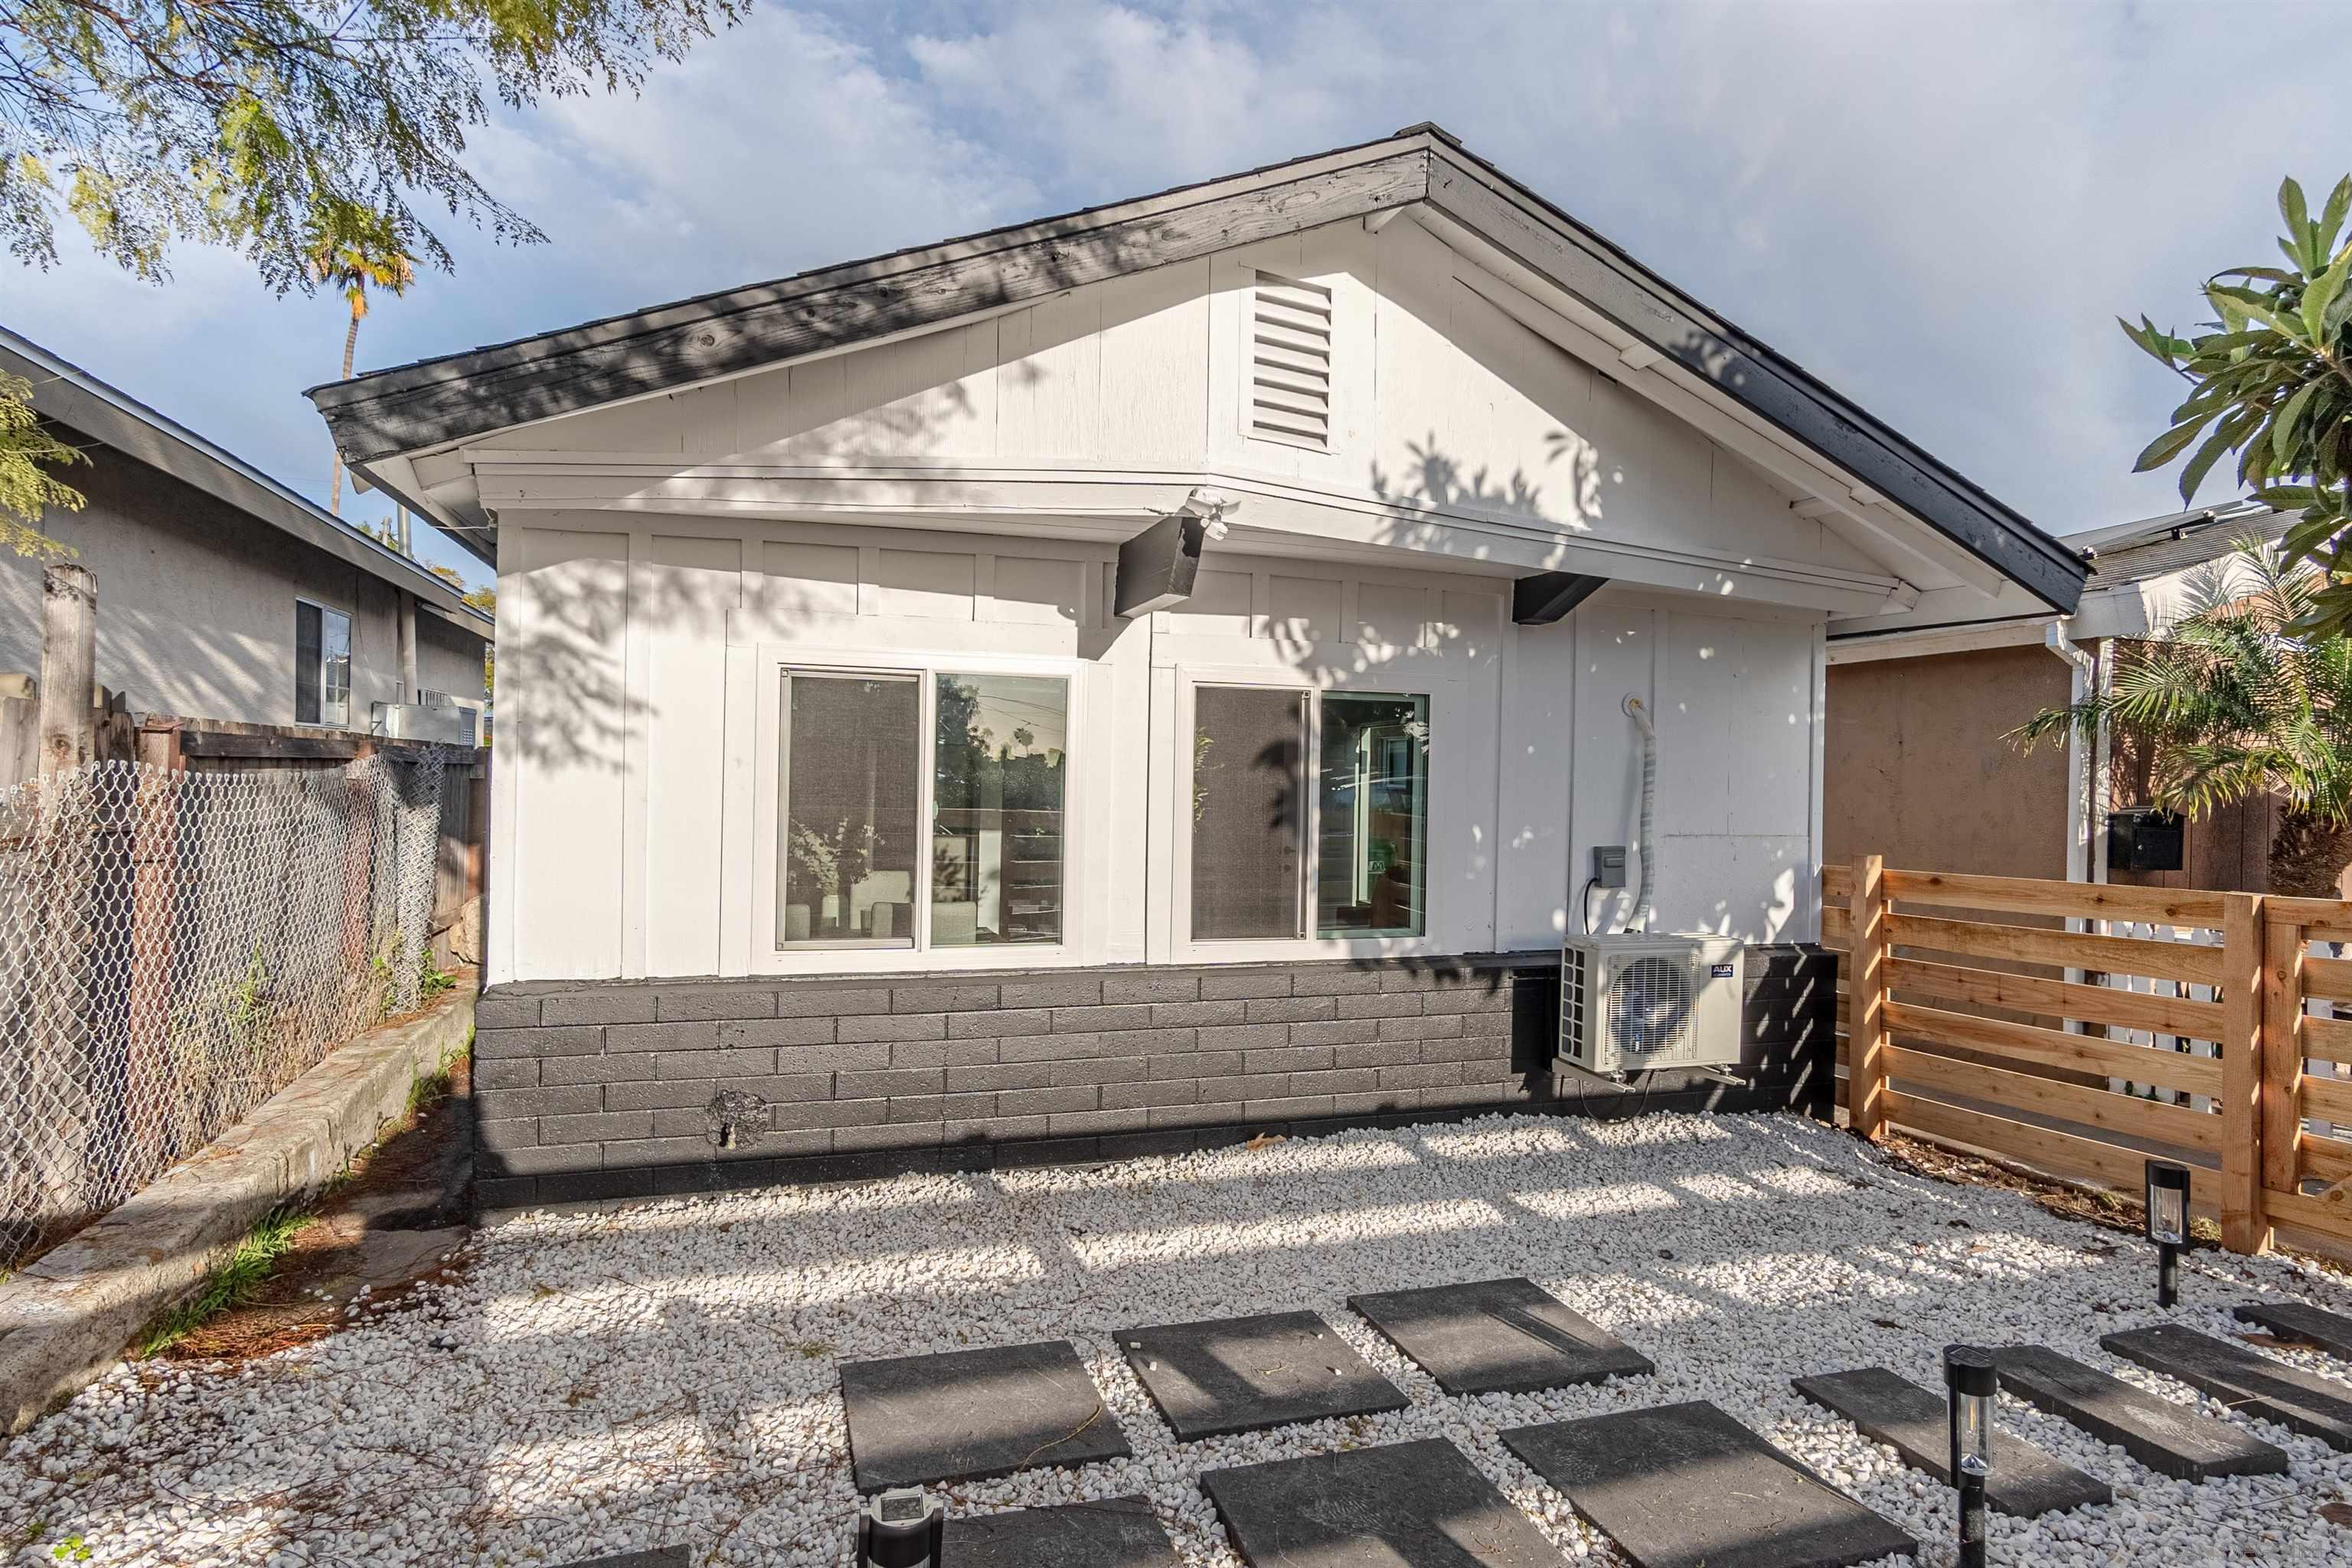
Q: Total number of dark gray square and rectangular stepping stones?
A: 11